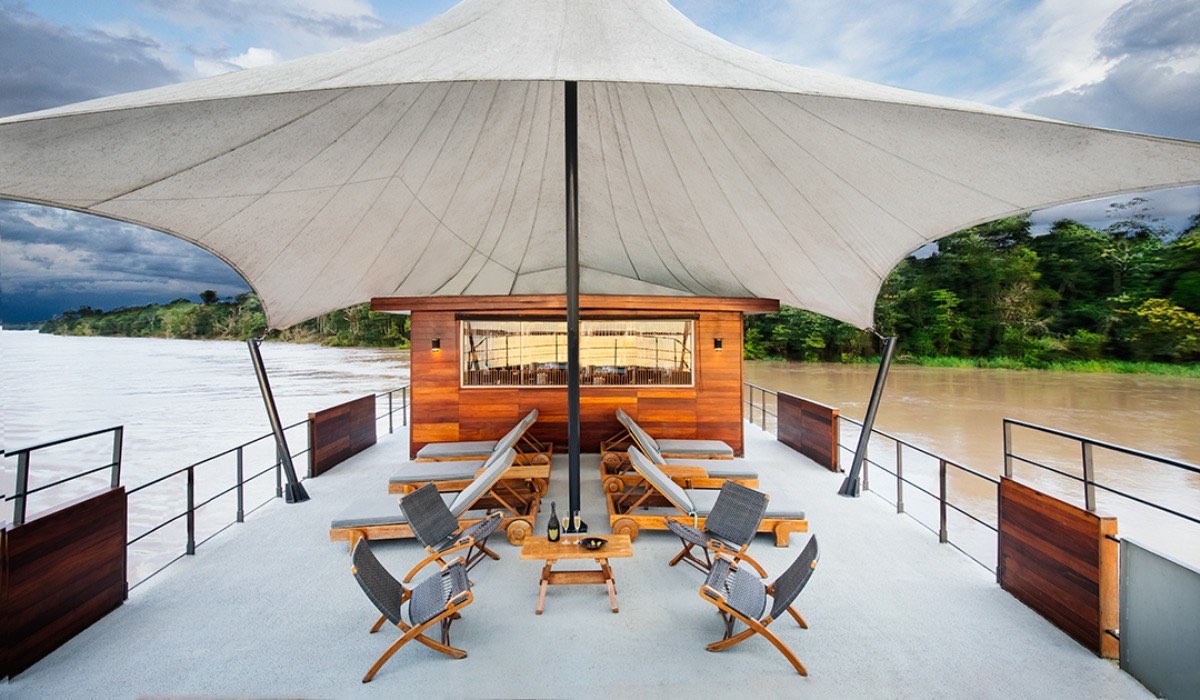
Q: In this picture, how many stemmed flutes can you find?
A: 2